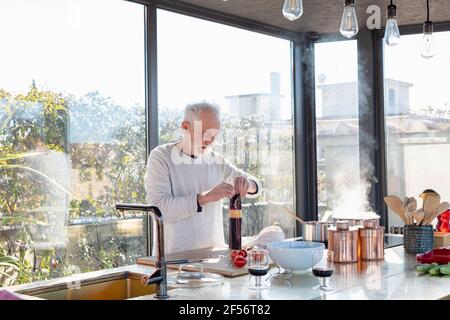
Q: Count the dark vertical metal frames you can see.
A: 3